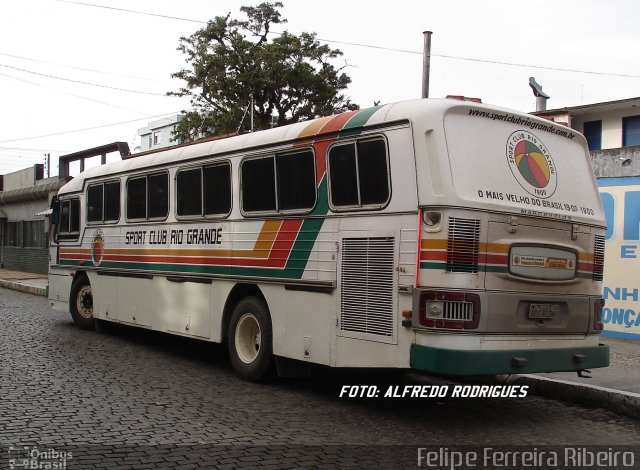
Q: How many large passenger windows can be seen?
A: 5